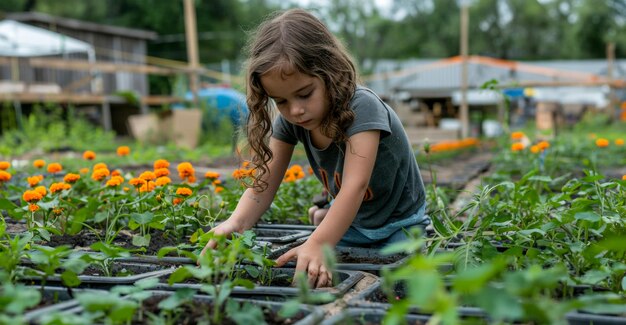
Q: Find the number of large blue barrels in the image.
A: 1